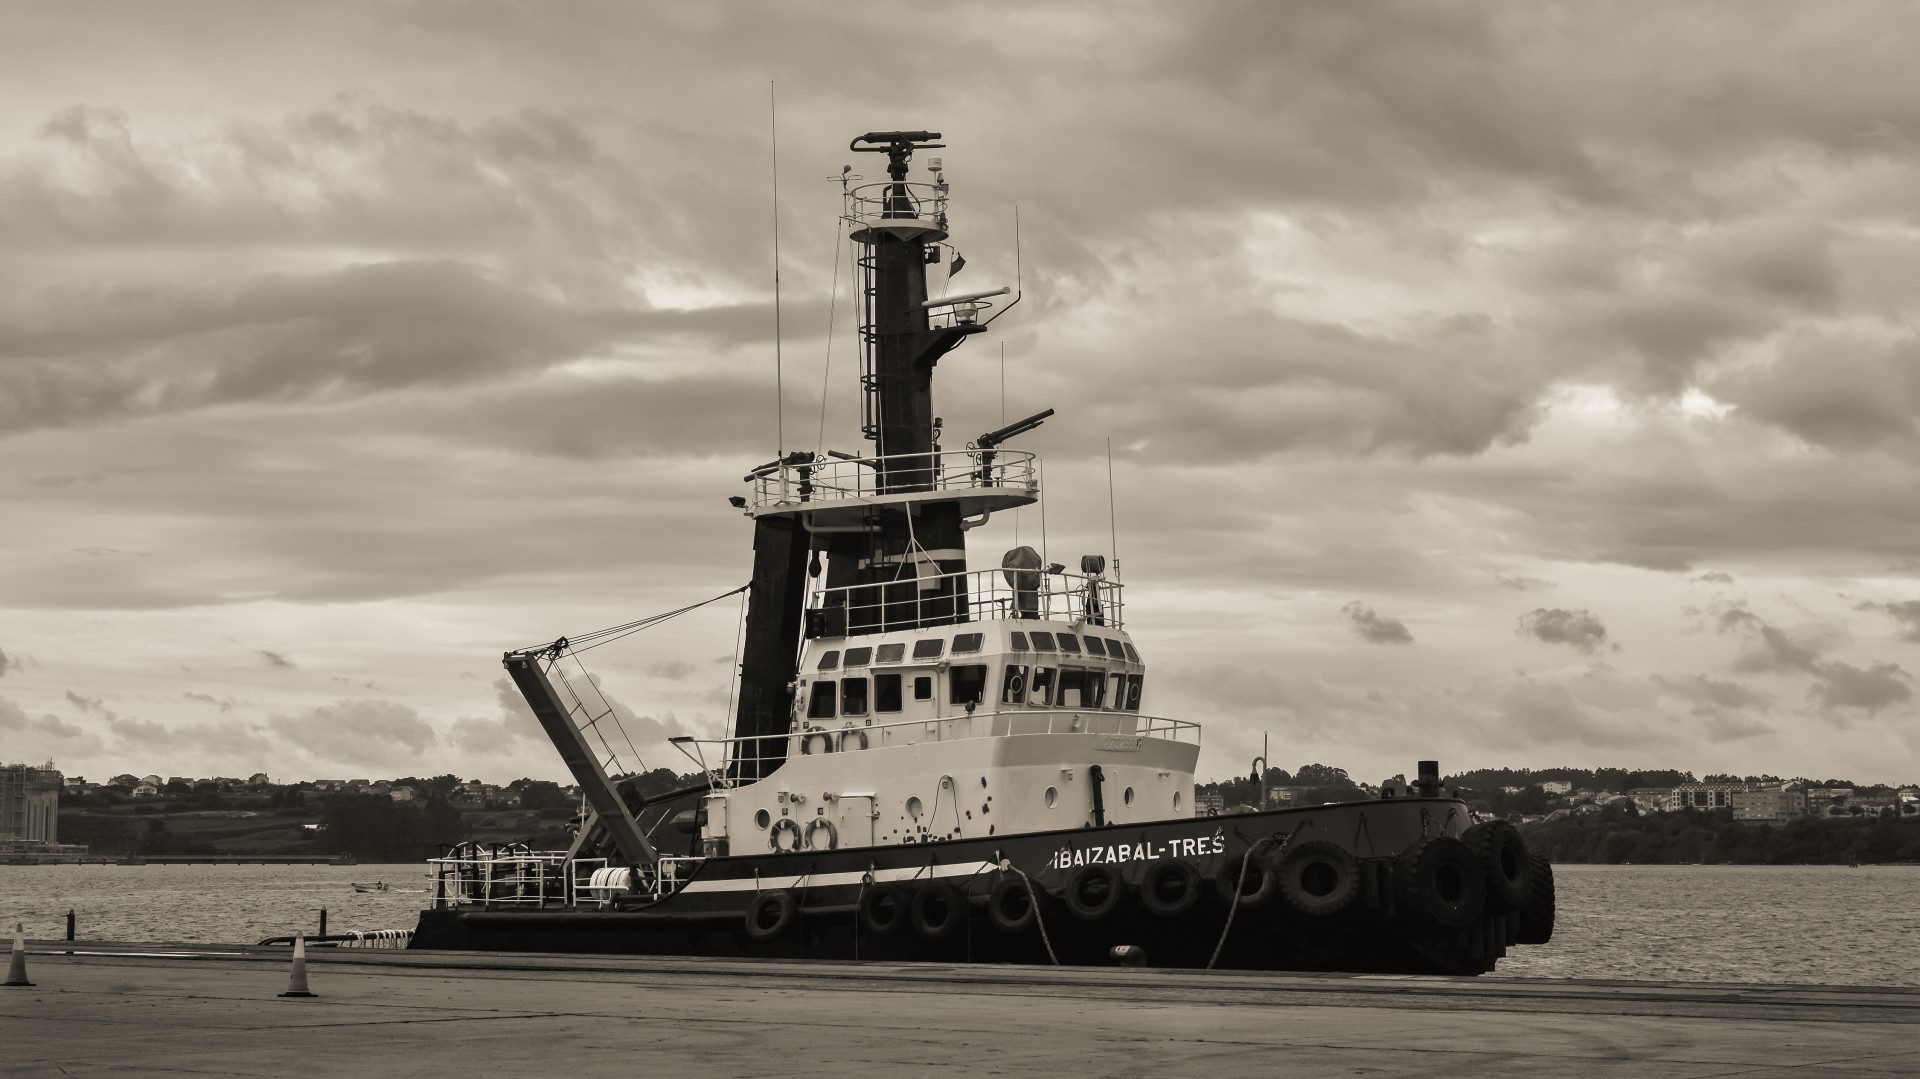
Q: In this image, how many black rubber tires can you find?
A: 11